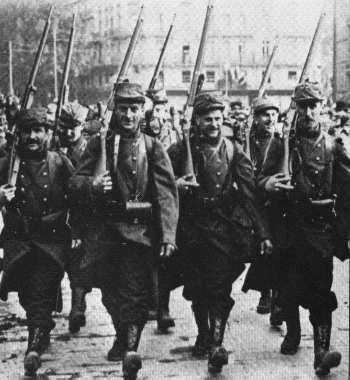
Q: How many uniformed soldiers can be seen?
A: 7